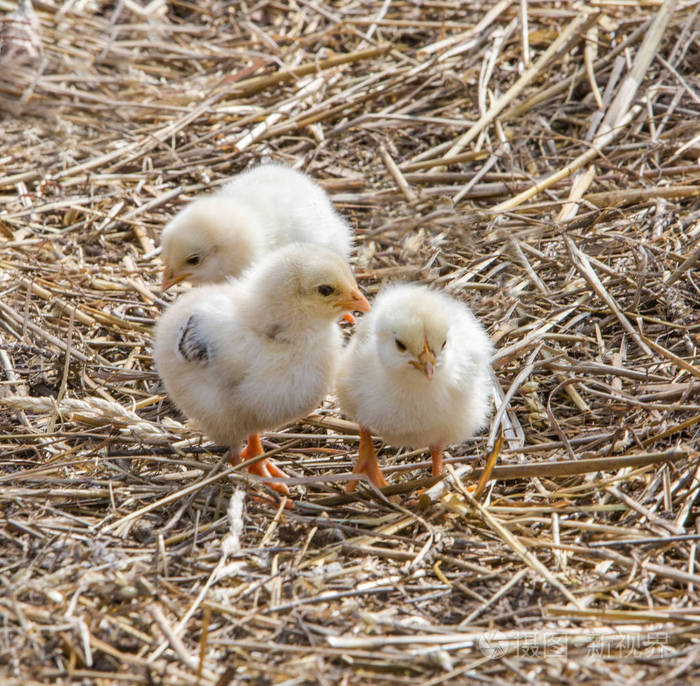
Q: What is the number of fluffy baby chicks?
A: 3